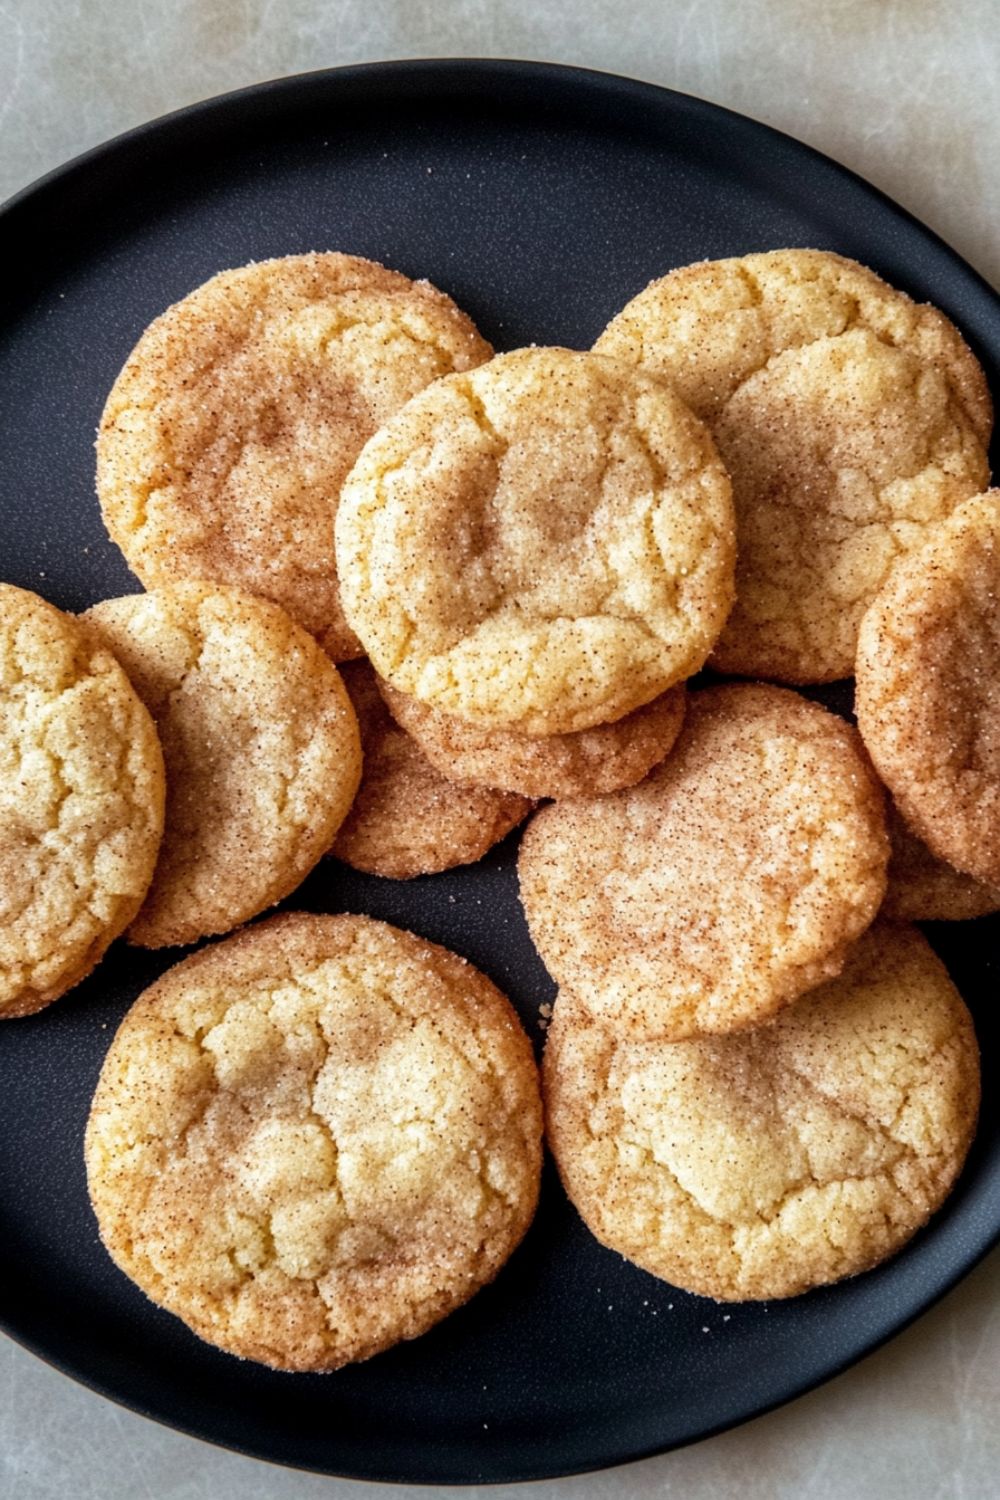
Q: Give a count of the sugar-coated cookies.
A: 12